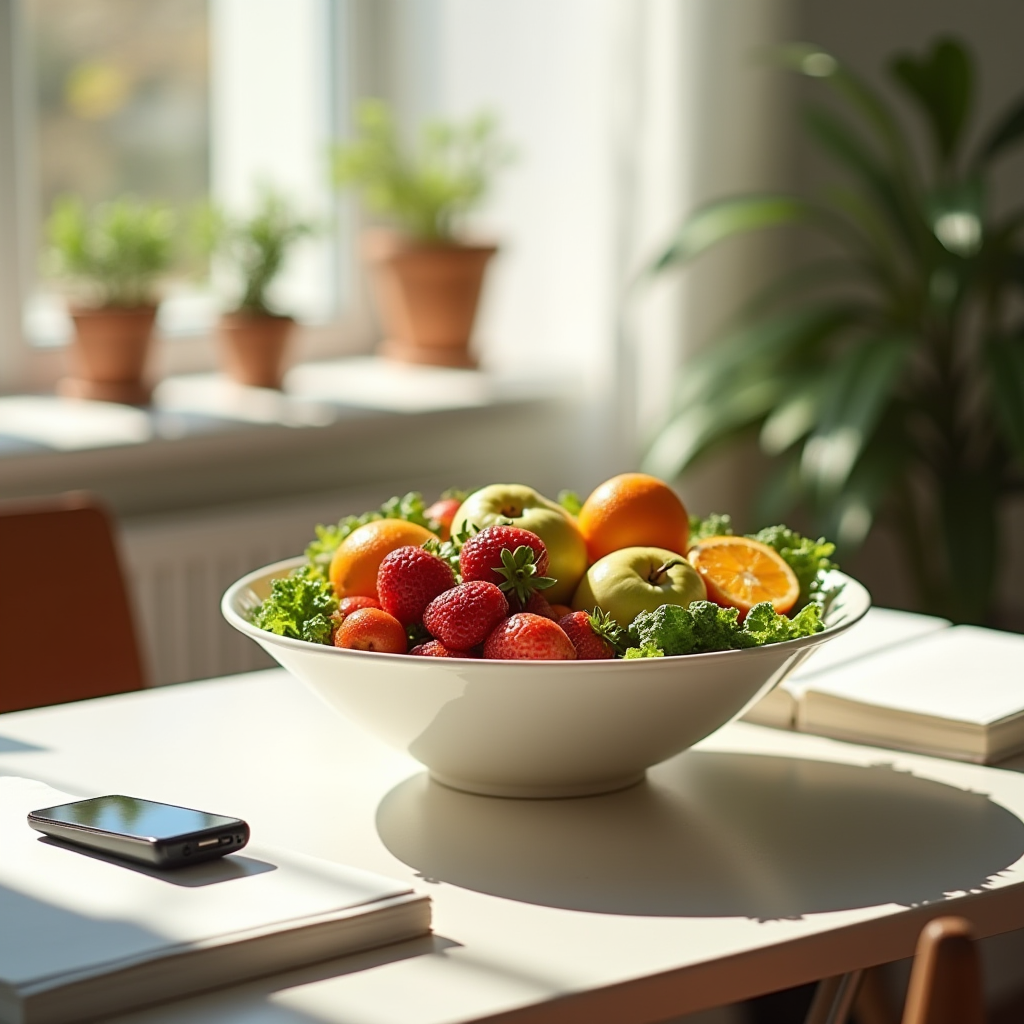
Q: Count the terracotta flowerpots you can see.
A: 3